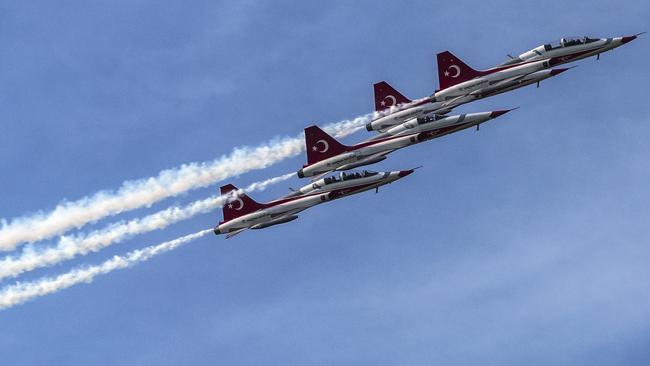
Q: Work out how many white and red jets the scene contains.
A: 4